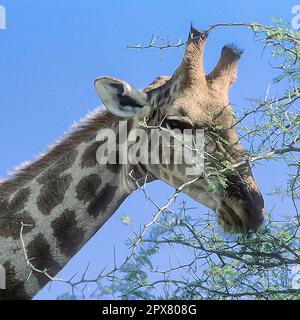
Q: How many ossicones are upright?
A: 2